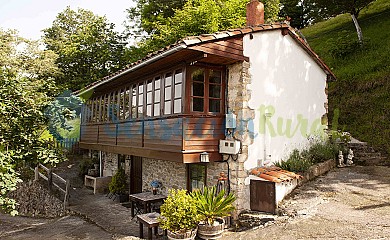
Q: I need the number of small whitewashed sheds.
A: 1